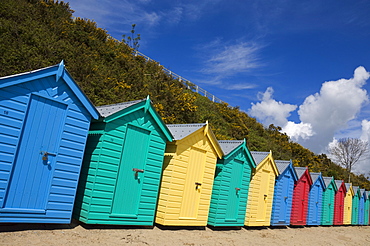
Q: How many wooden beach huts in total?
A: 14